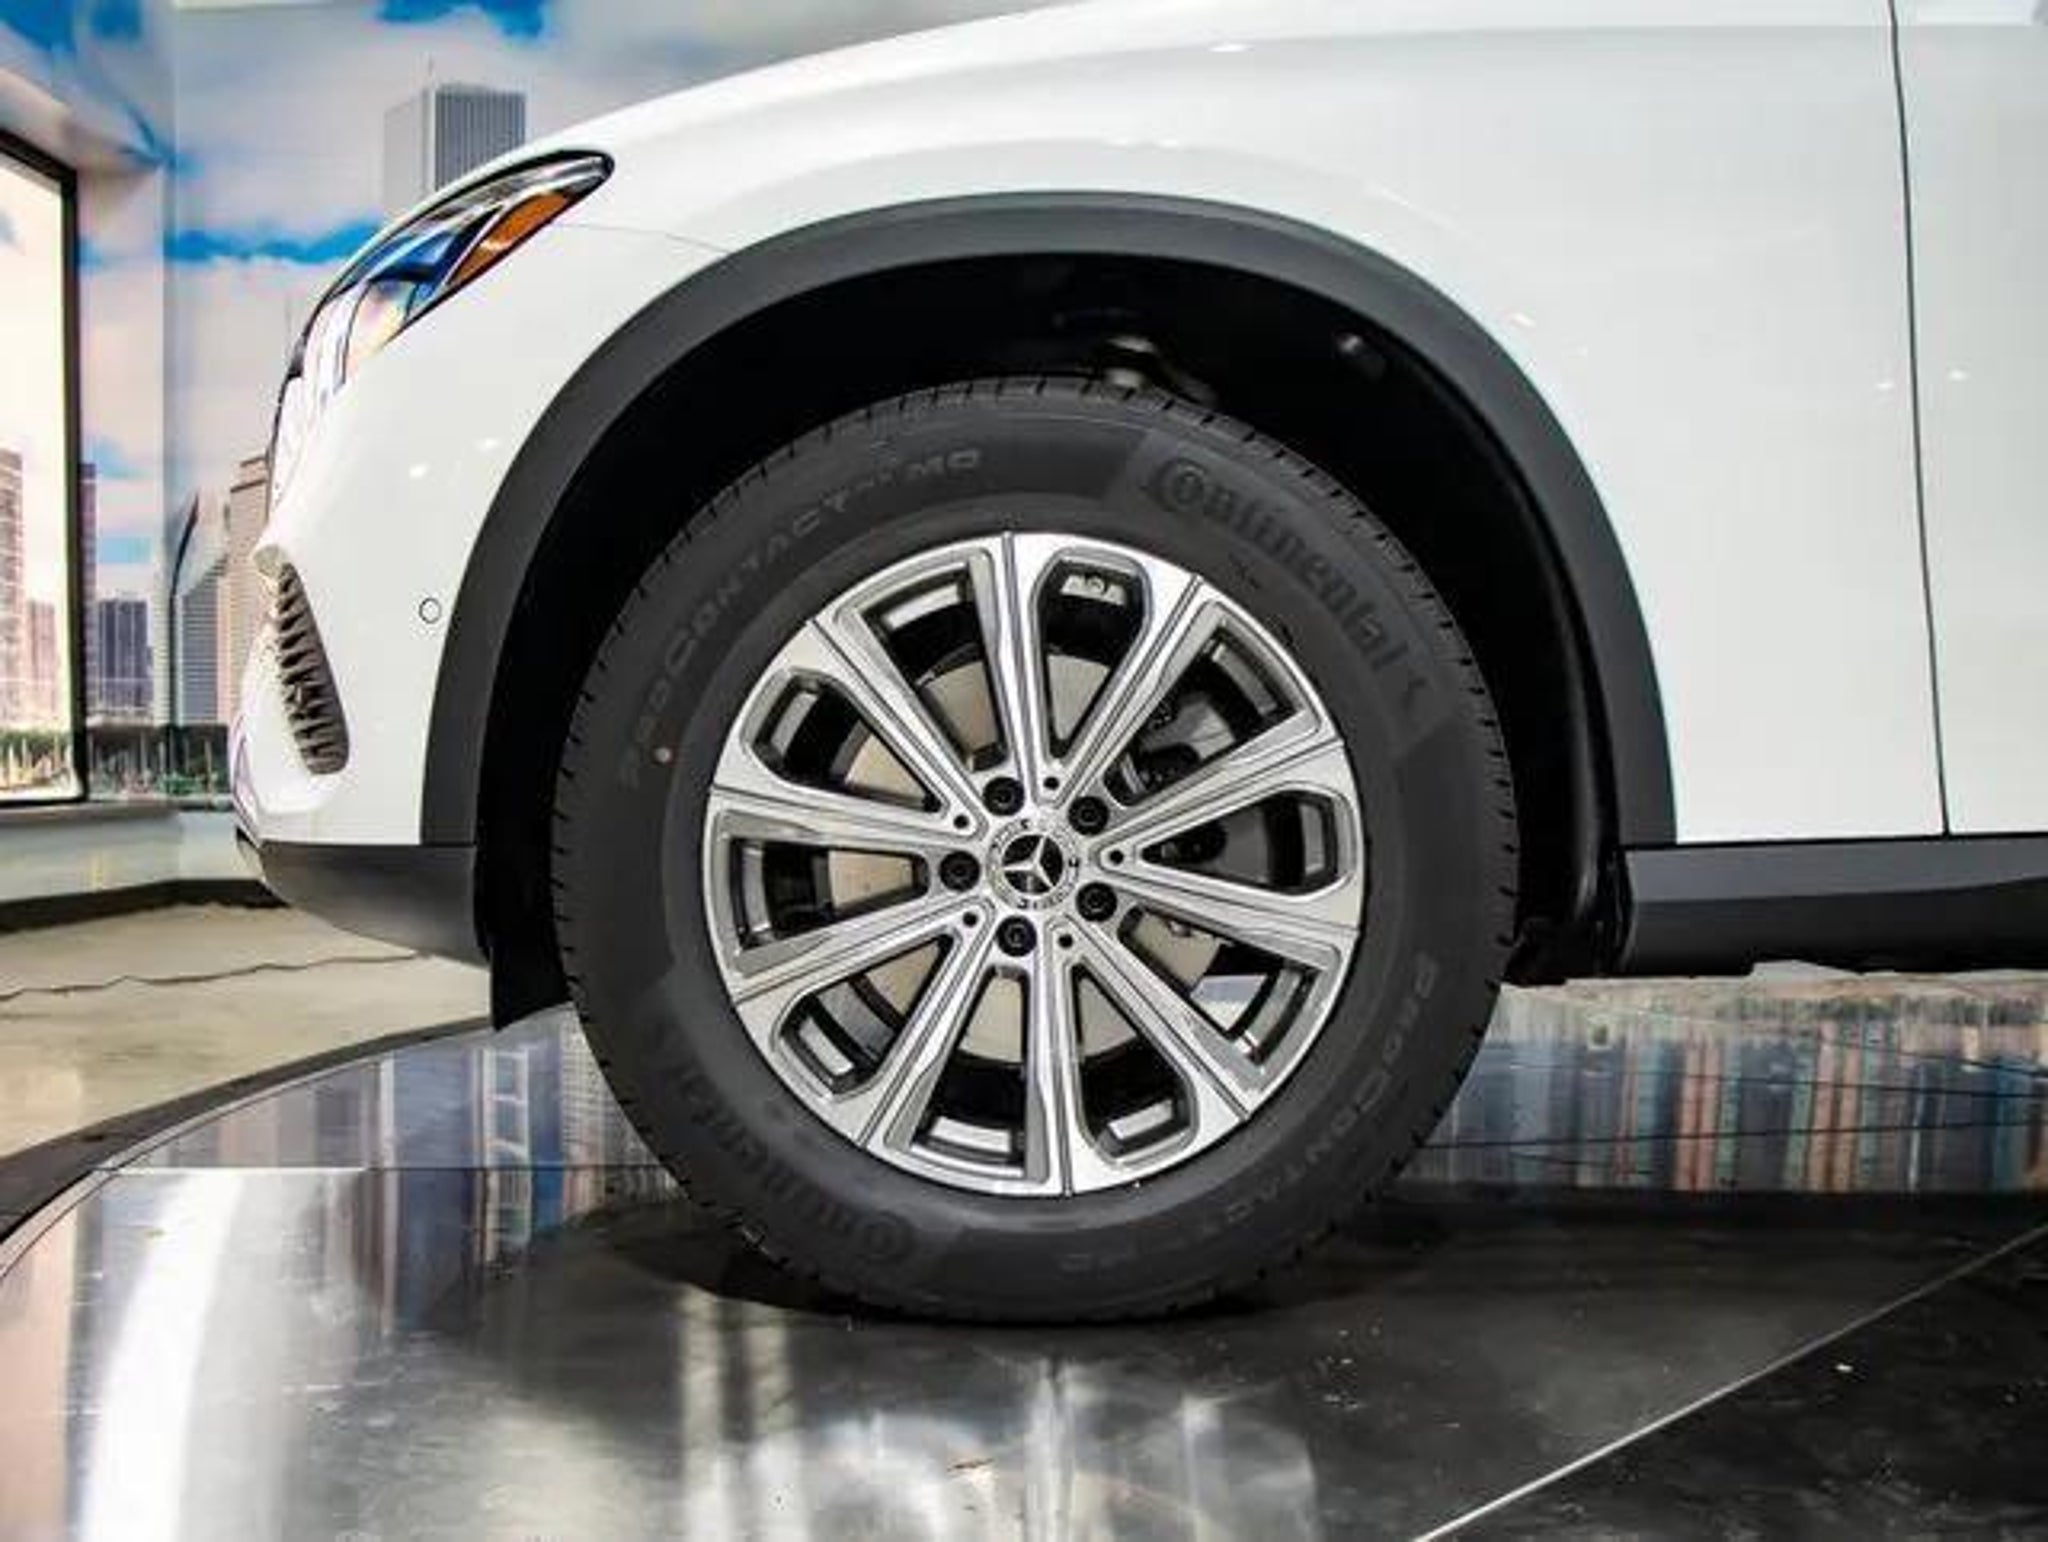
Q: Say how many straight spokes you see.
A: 10